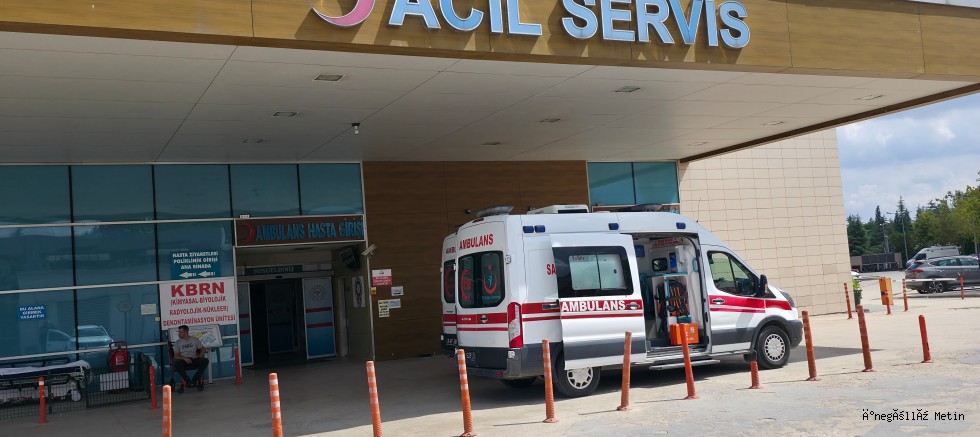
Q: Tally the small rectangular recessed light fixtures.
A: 9